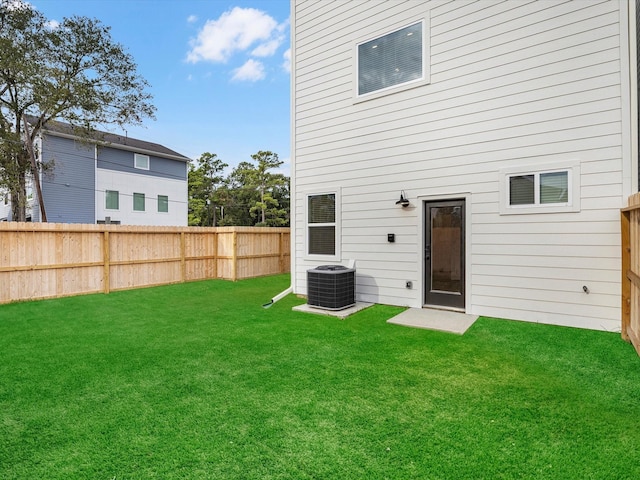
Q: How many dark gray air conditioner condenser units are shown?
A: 1